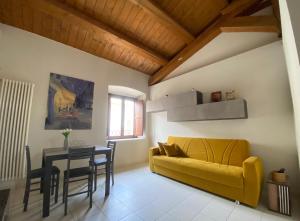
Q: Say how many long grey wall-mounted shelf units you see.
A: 2